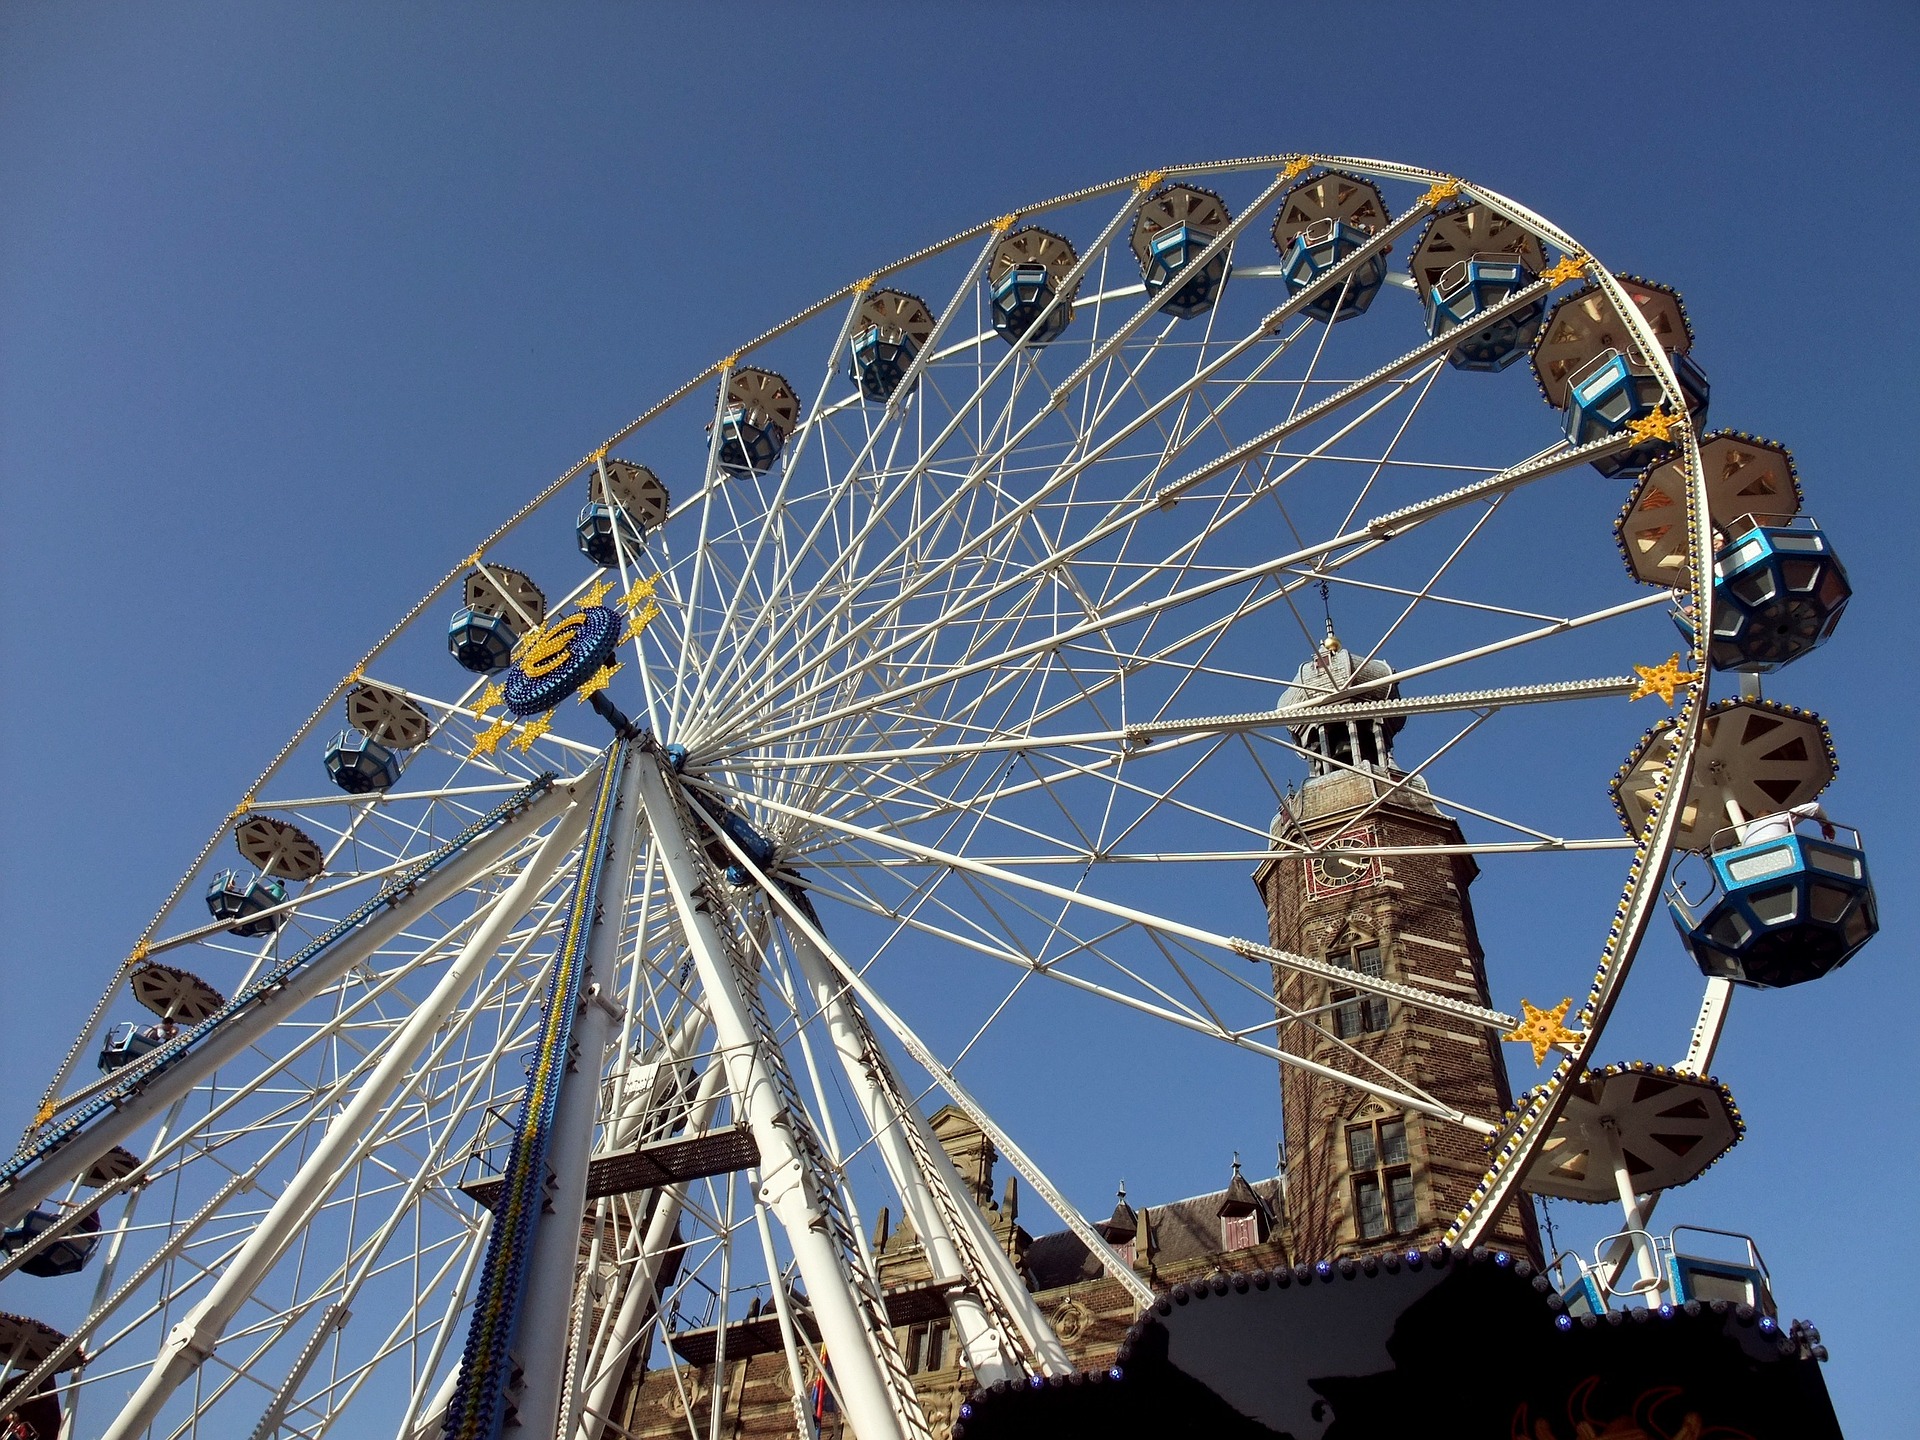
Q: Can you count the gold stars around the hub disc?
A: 8